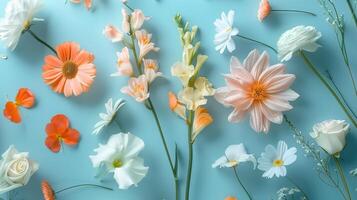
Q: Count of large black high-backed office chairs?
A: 0